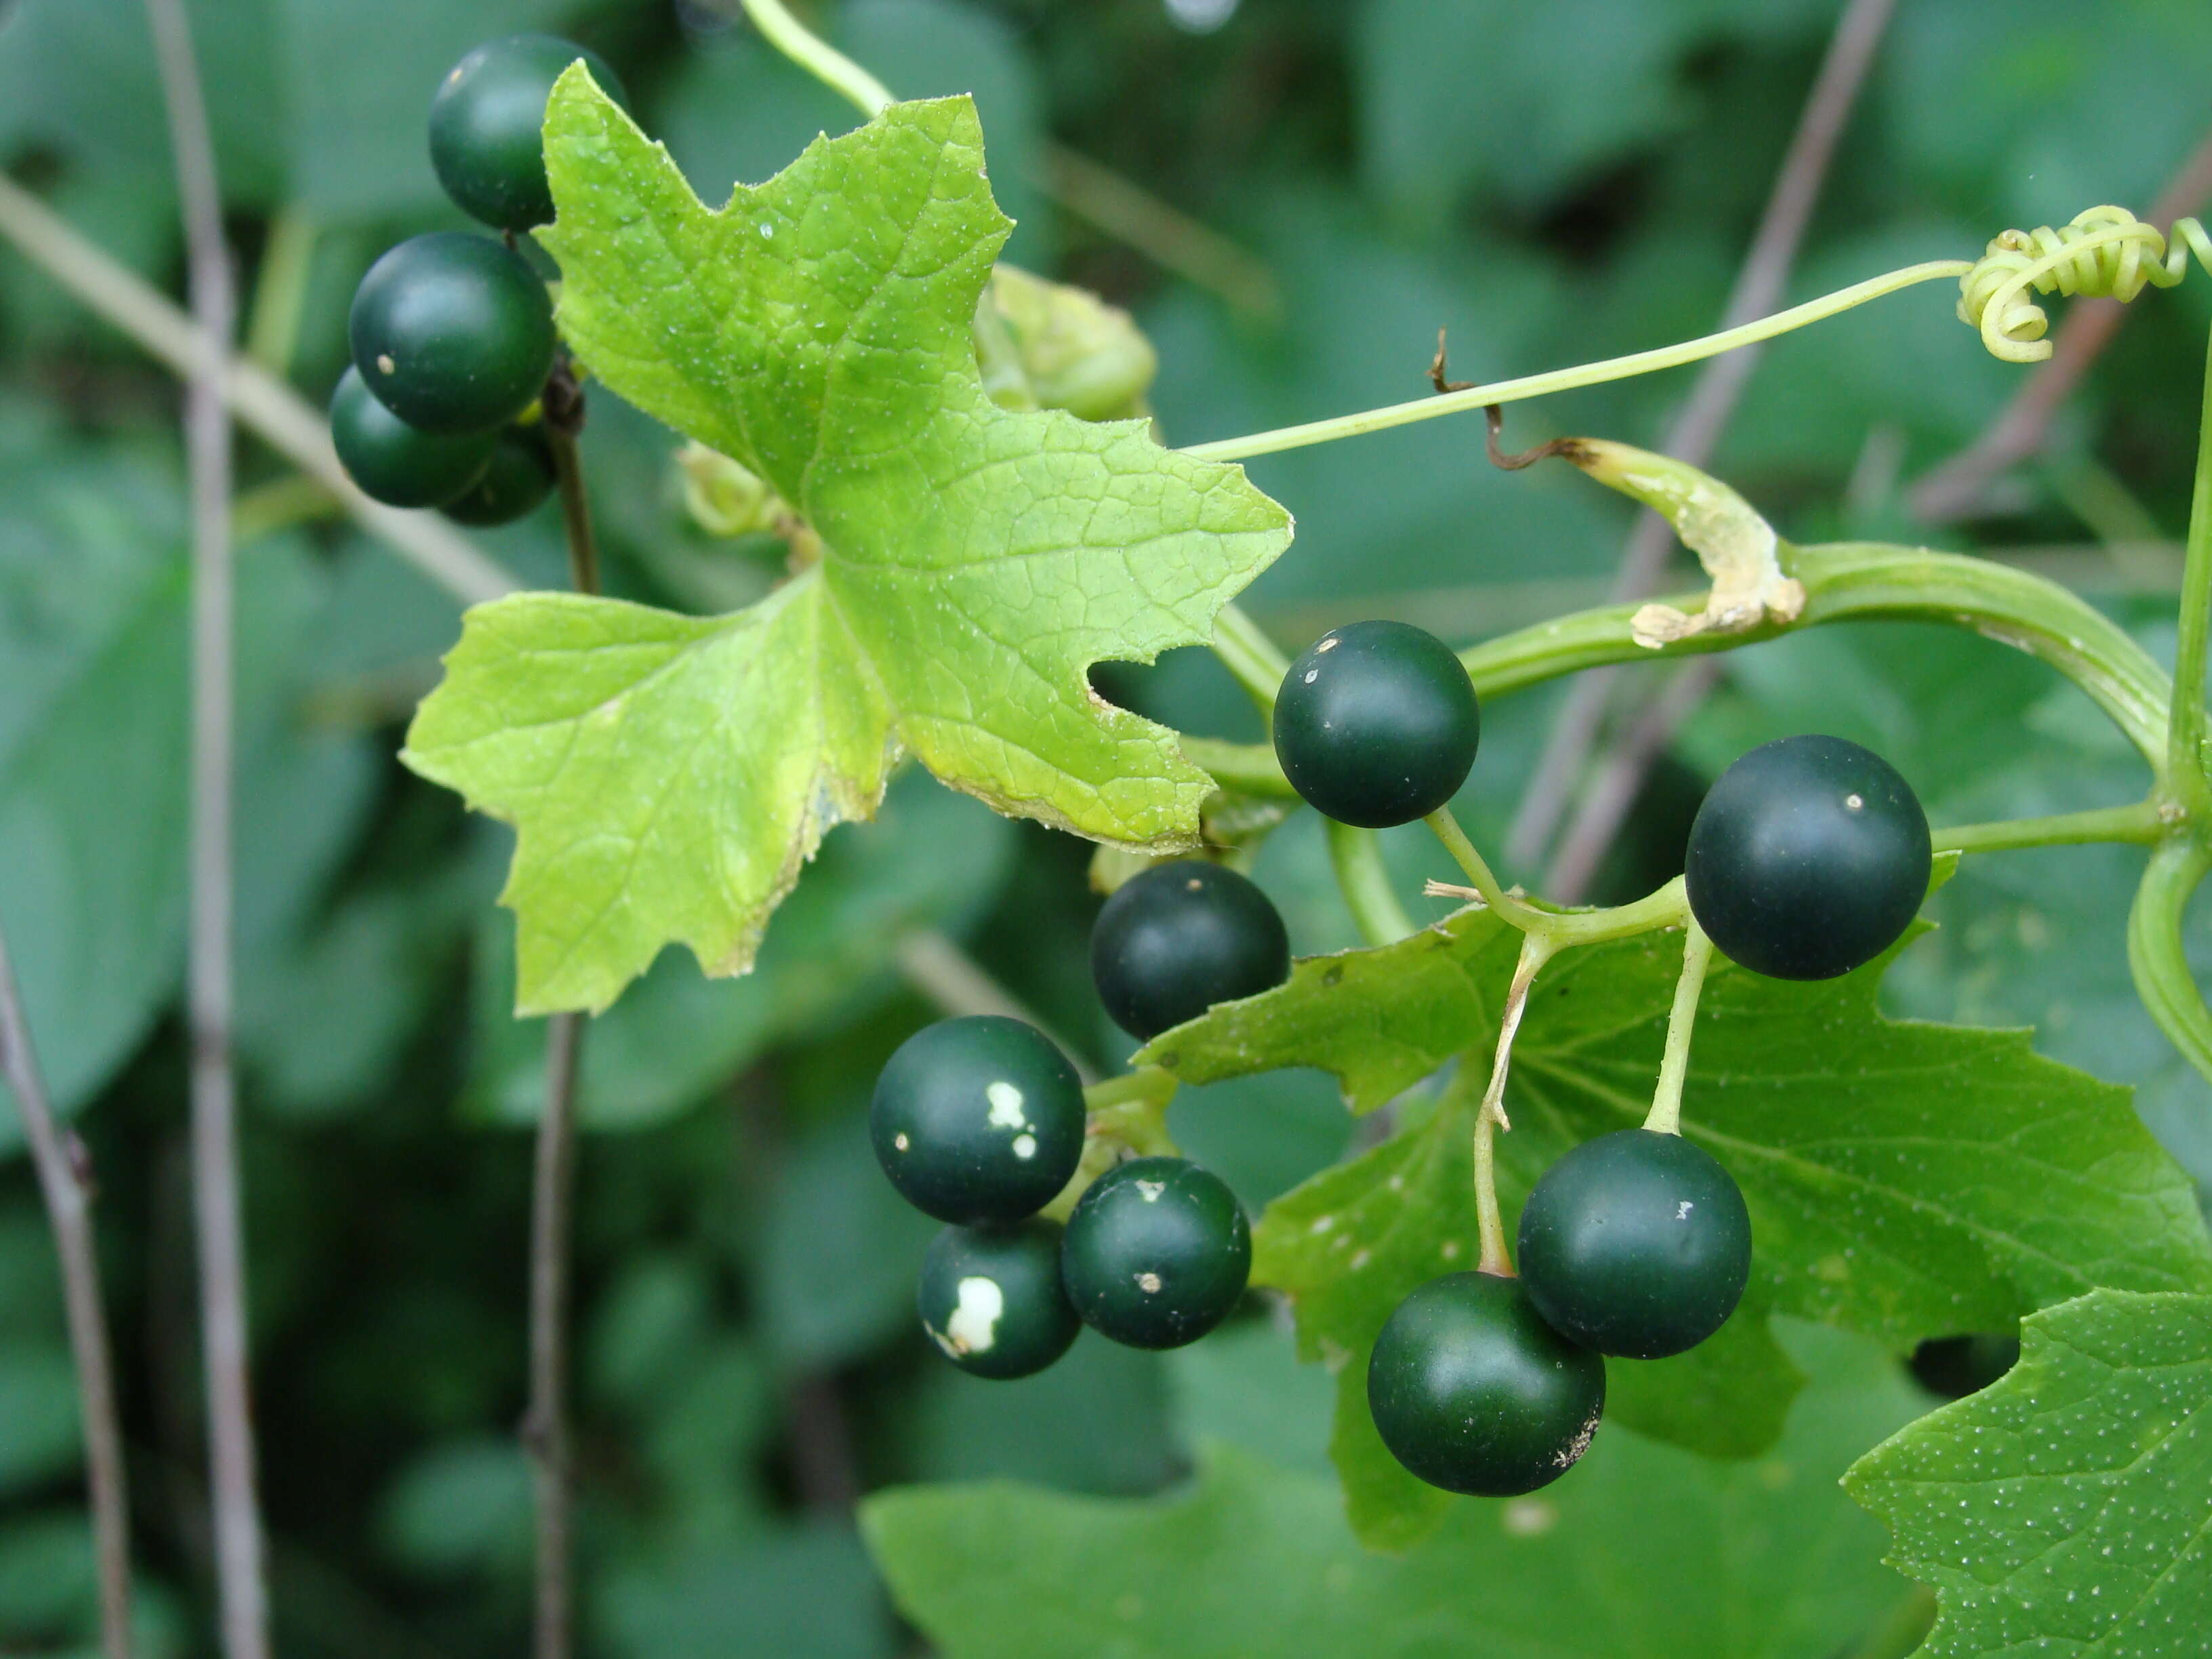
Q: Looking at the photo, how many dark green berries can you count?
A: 12